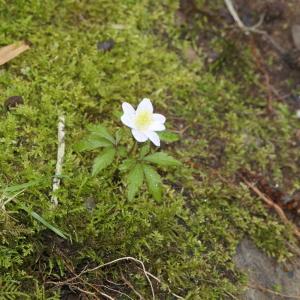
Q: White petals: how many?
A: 7